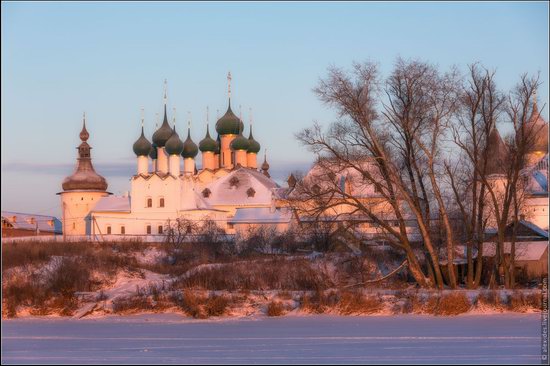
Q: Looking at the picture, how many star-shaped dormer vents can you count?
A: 3